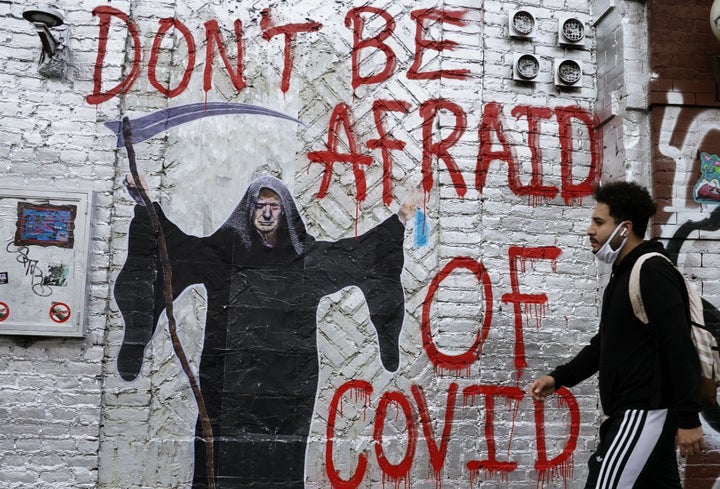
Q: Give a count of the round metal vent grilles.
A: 4